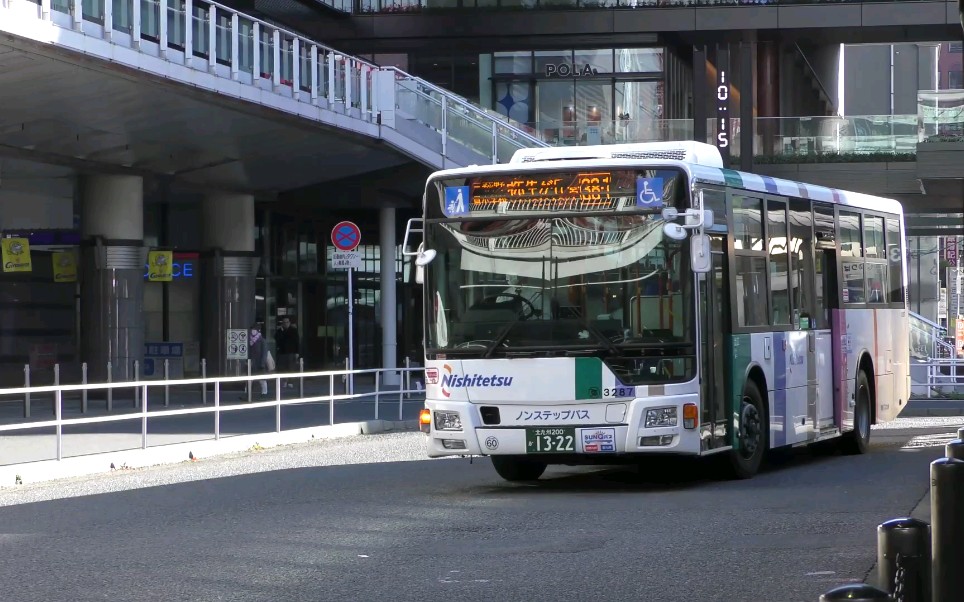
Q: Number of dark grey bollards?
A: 5